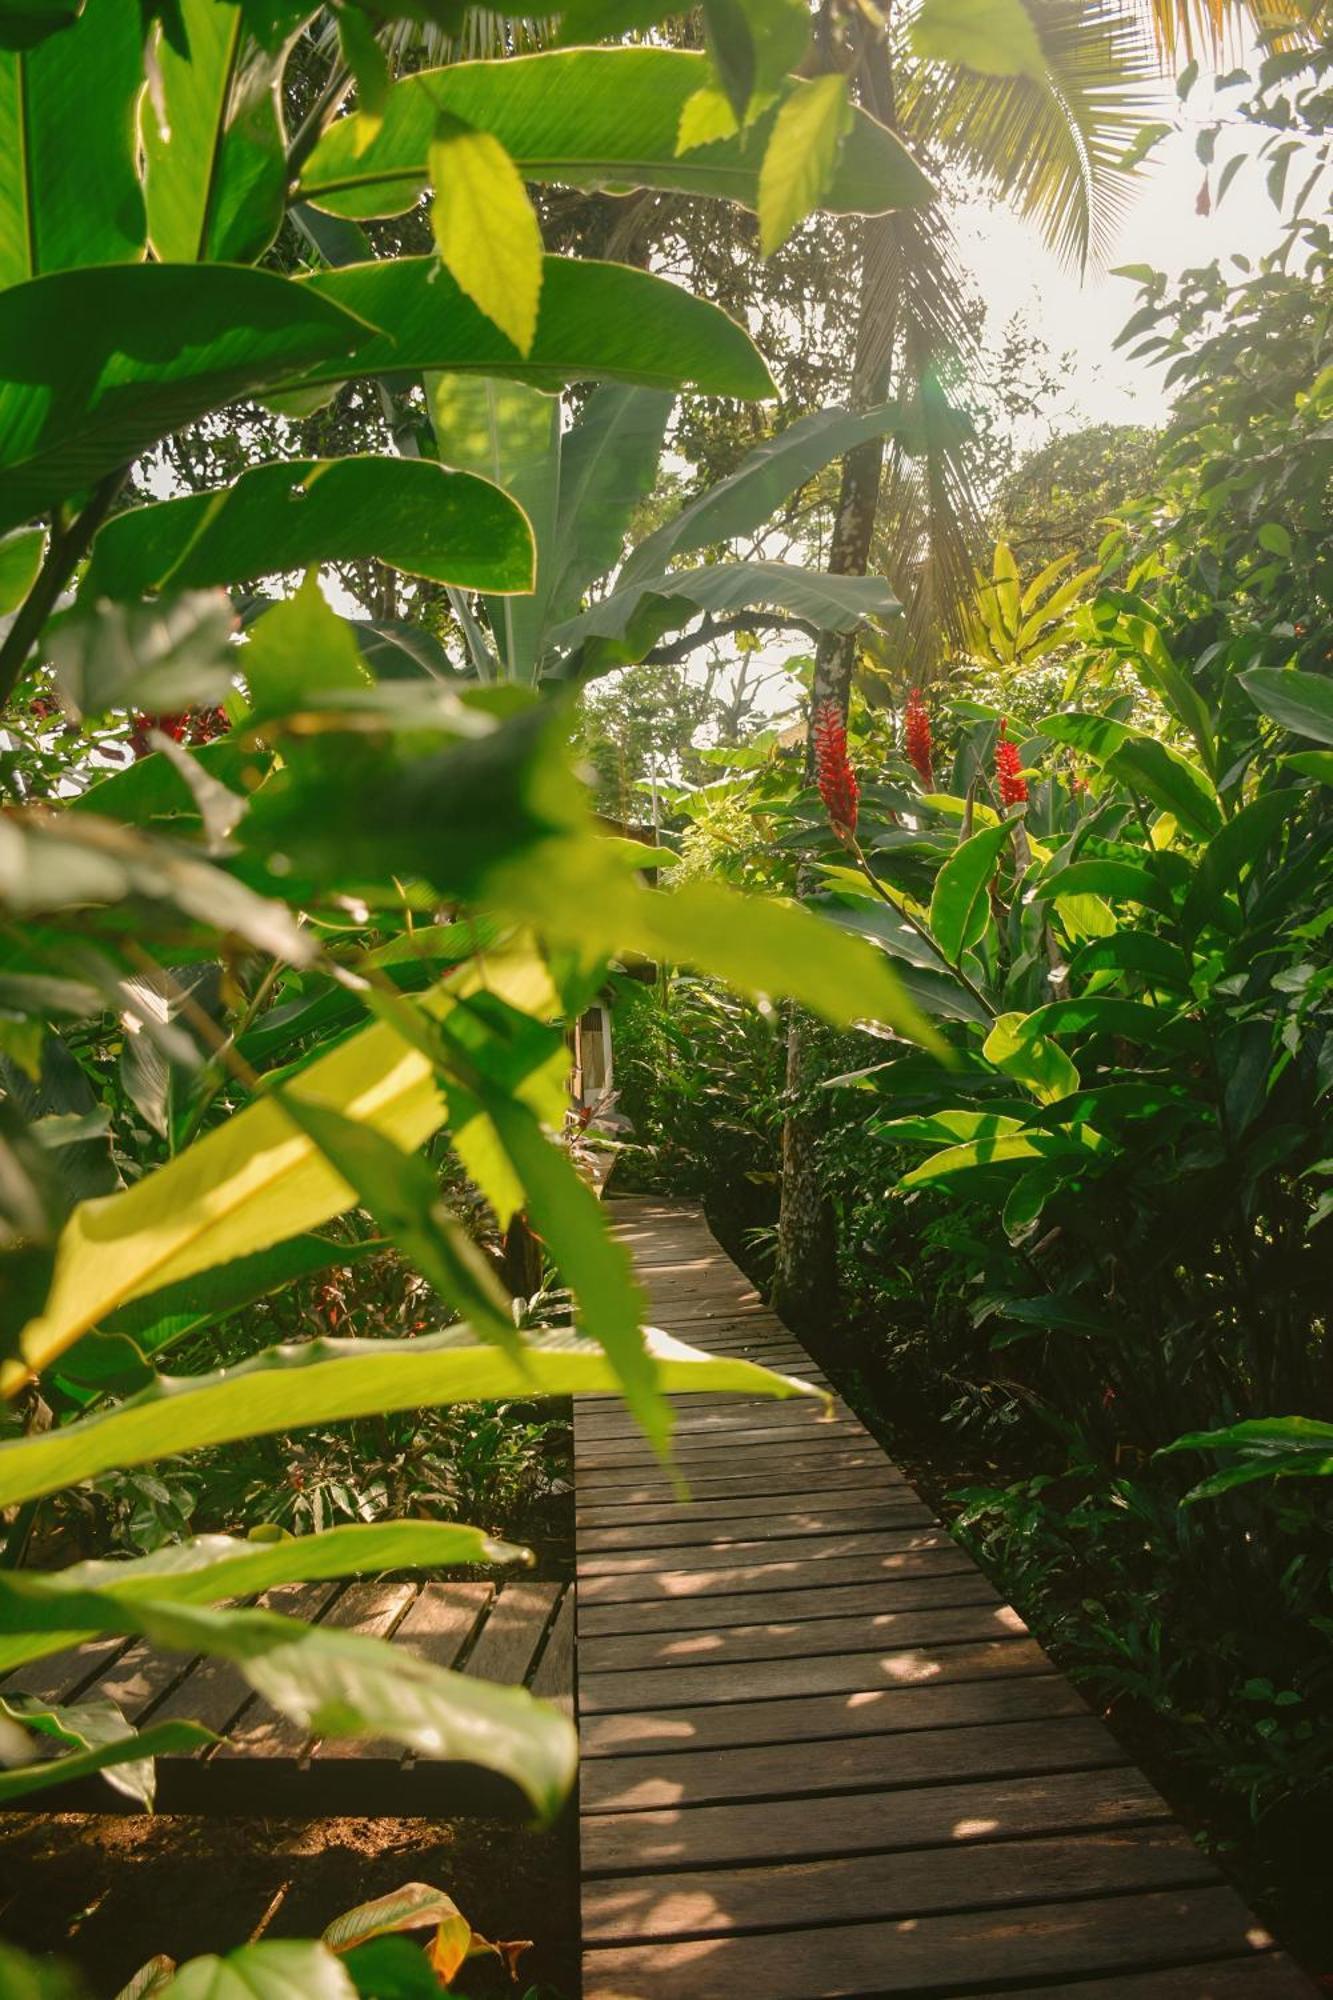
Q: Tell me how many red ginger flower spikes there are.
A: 3